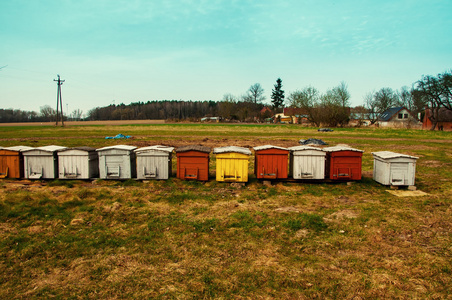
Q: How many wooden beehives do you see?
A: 11